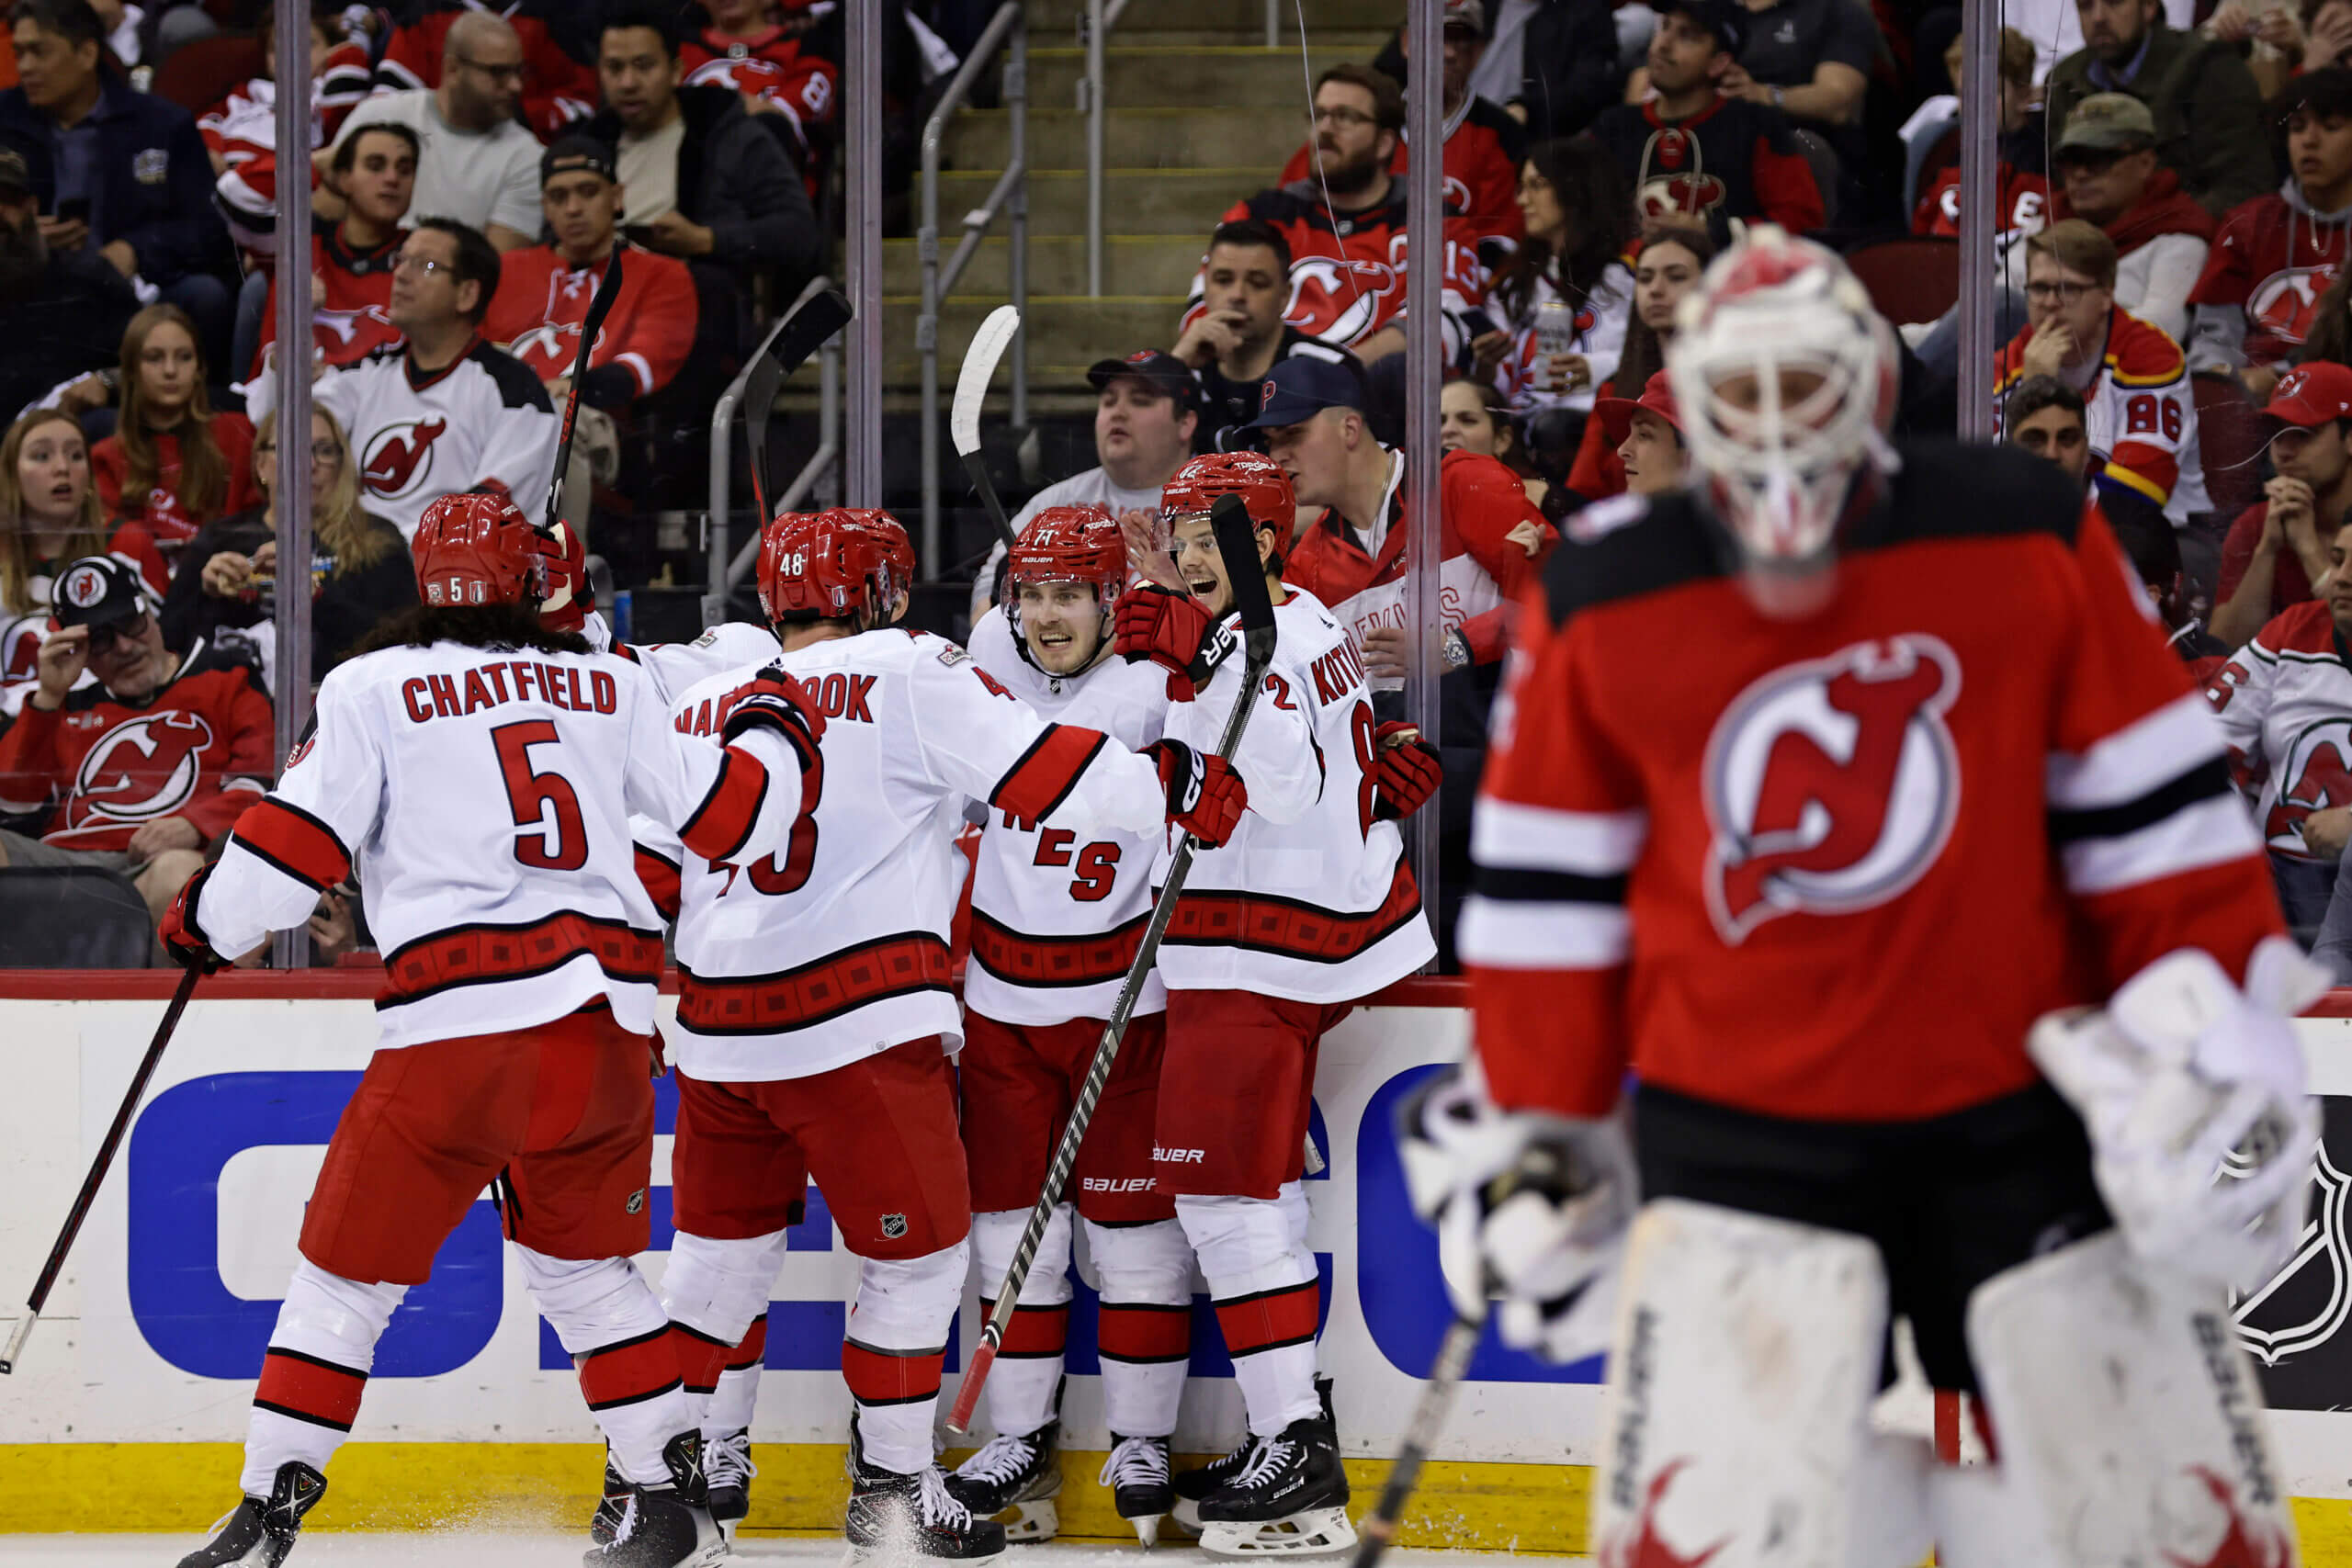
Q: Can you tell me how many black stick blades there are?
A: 3